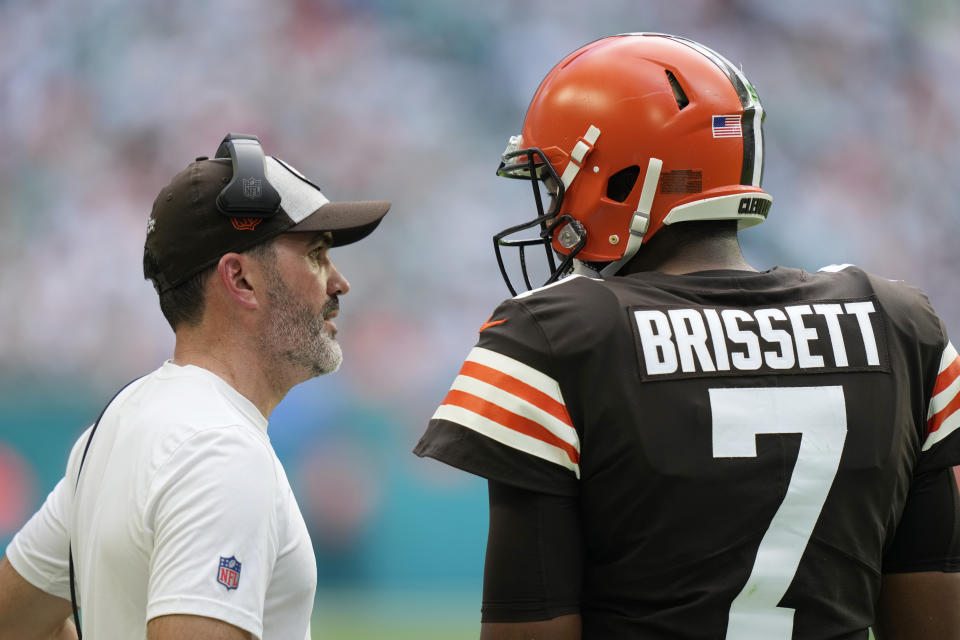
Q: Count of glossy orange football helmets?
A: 1